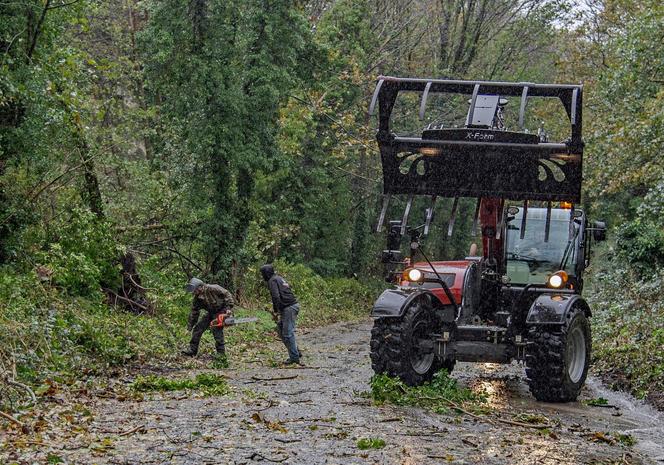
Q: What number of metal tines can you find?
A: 14